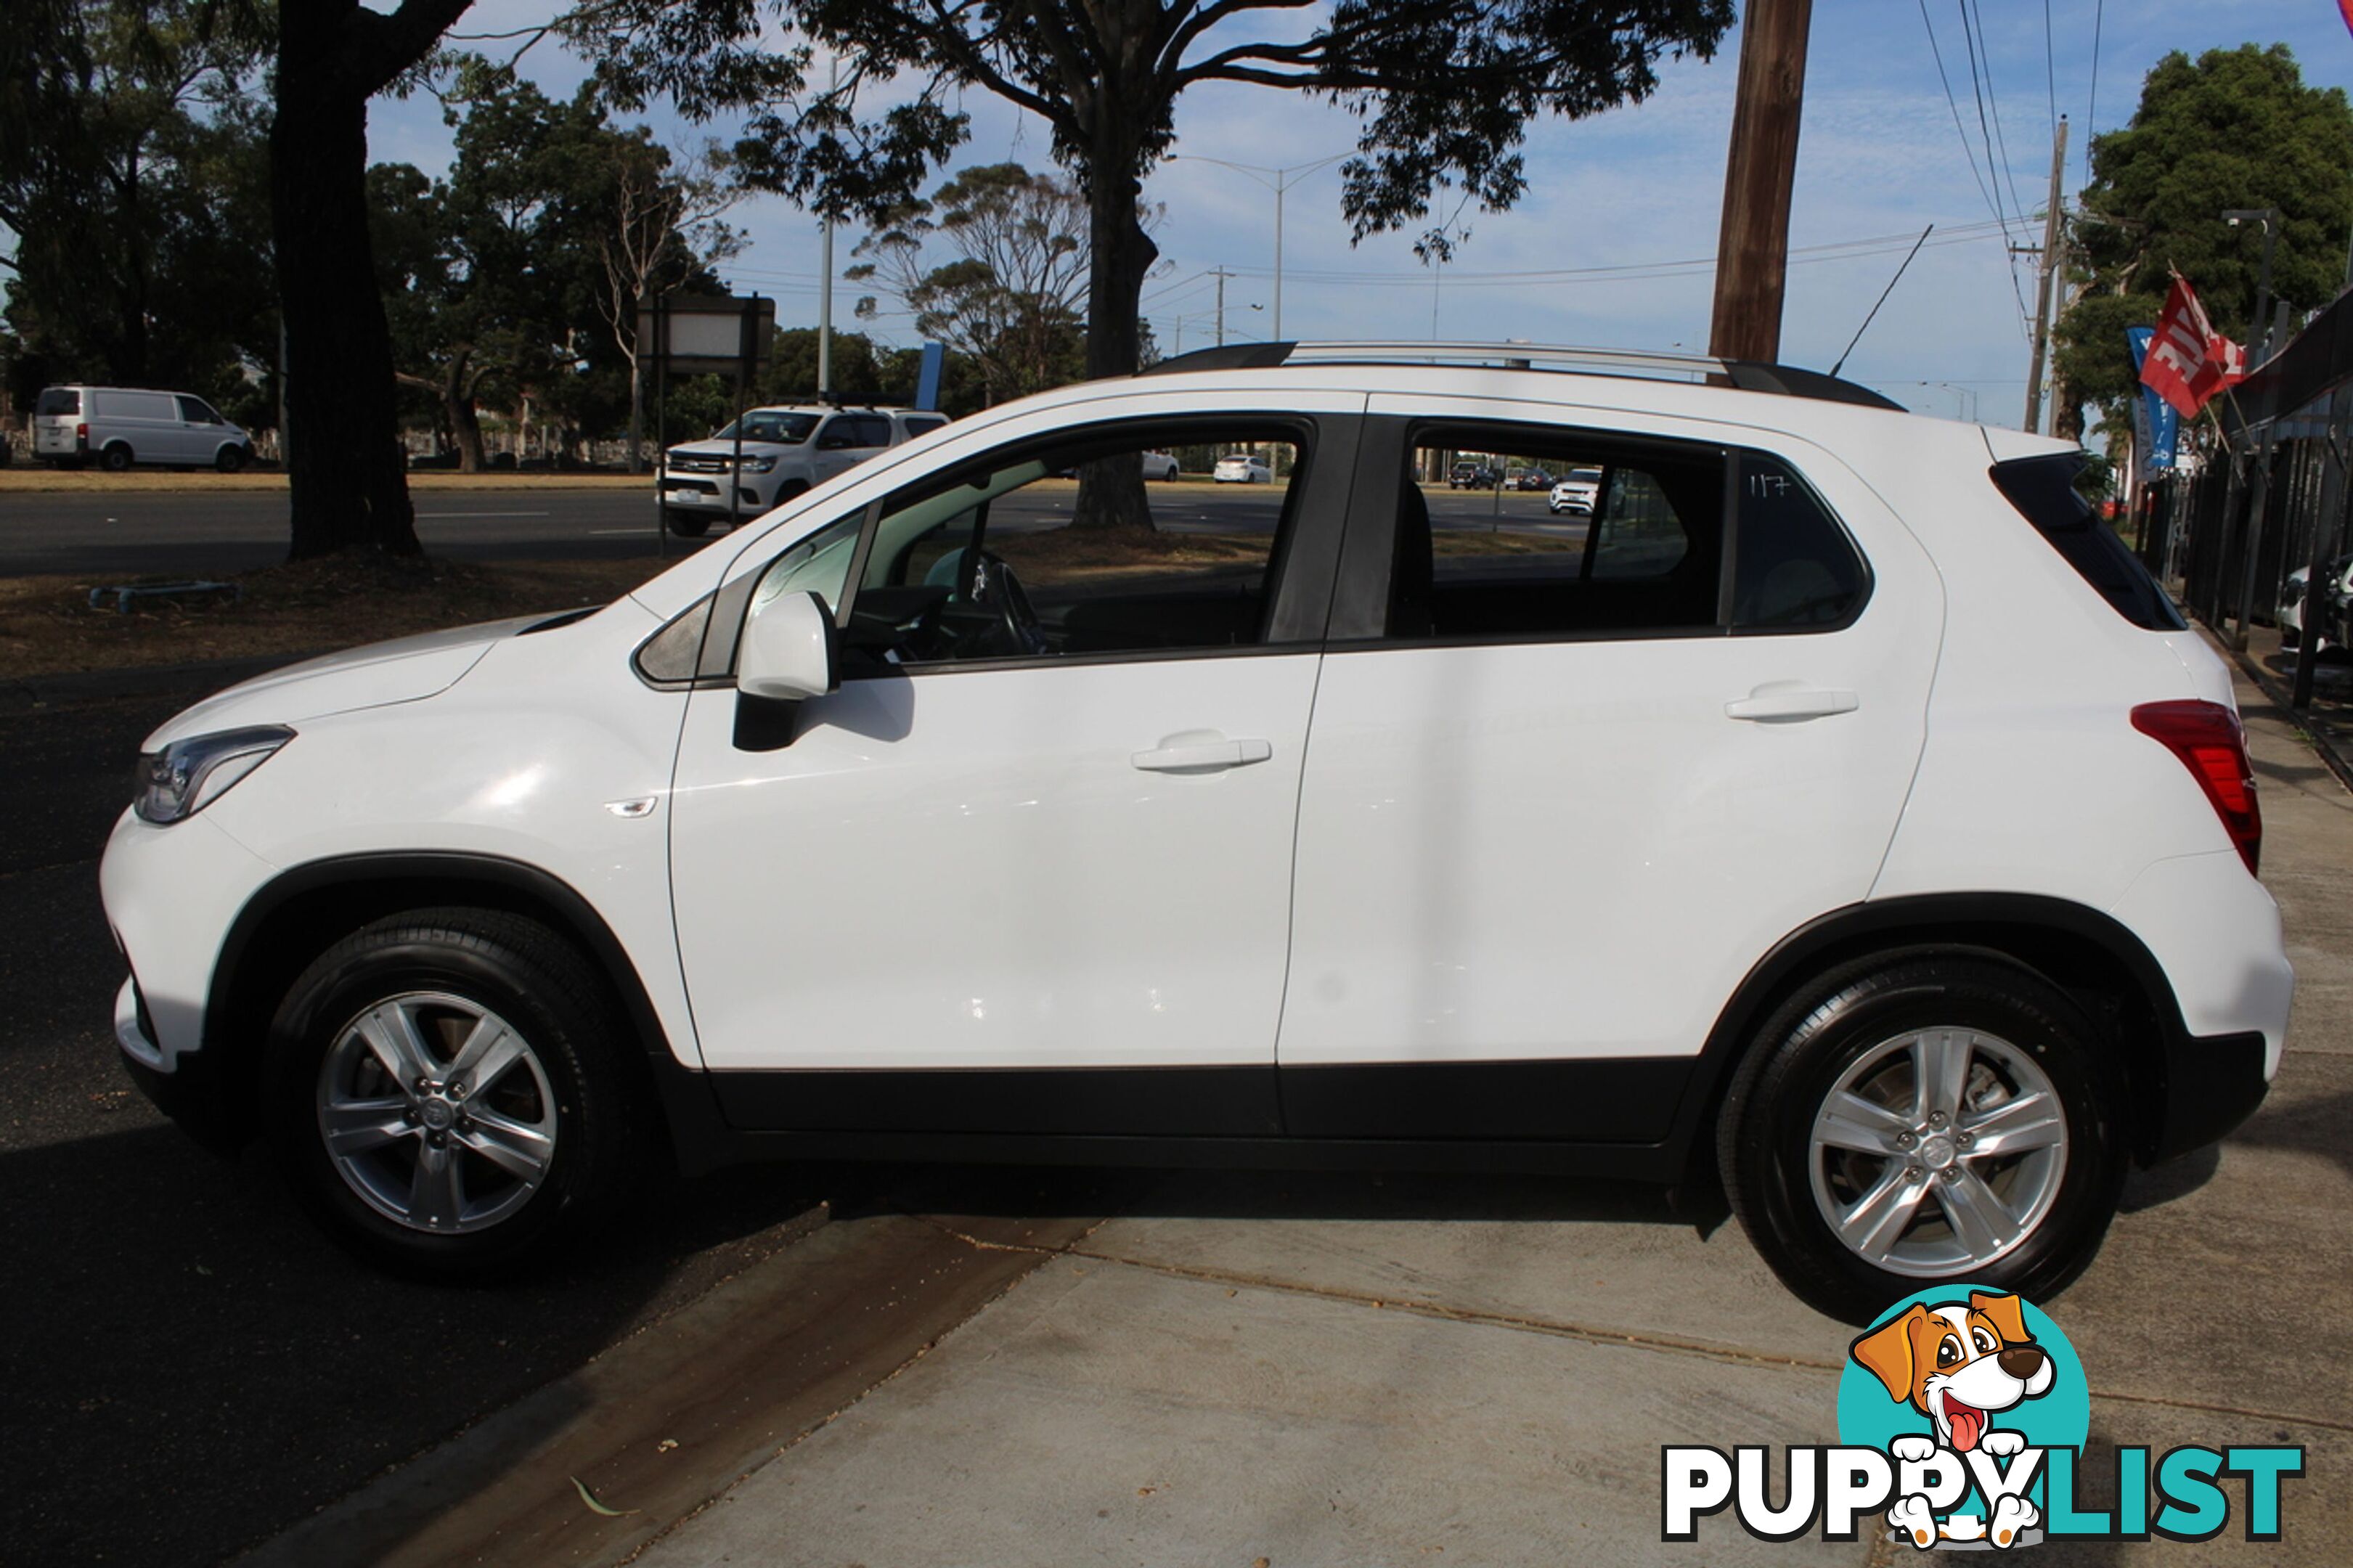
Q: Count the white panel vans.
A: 1